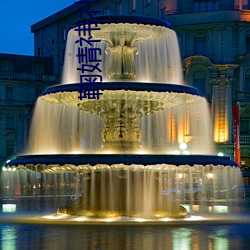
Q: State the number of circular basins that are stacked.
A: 3